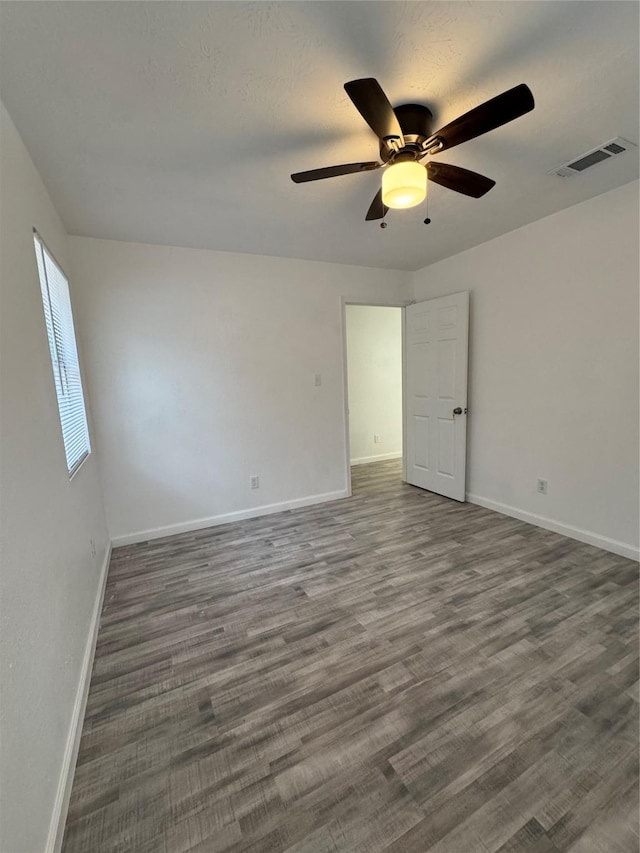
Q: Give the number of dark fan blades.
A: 5